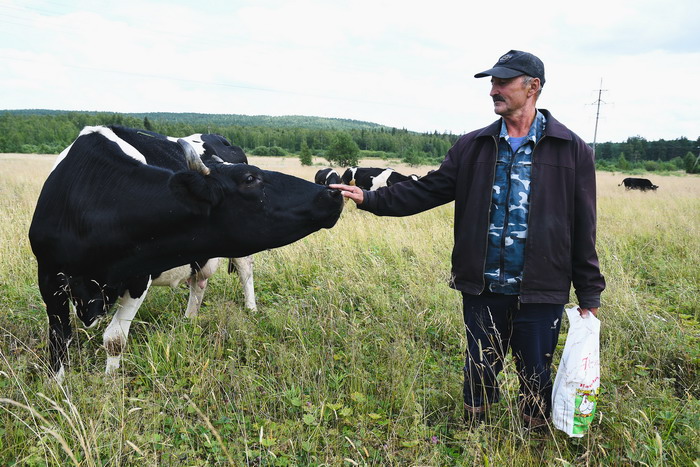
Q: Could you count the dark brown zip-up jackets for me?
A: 1